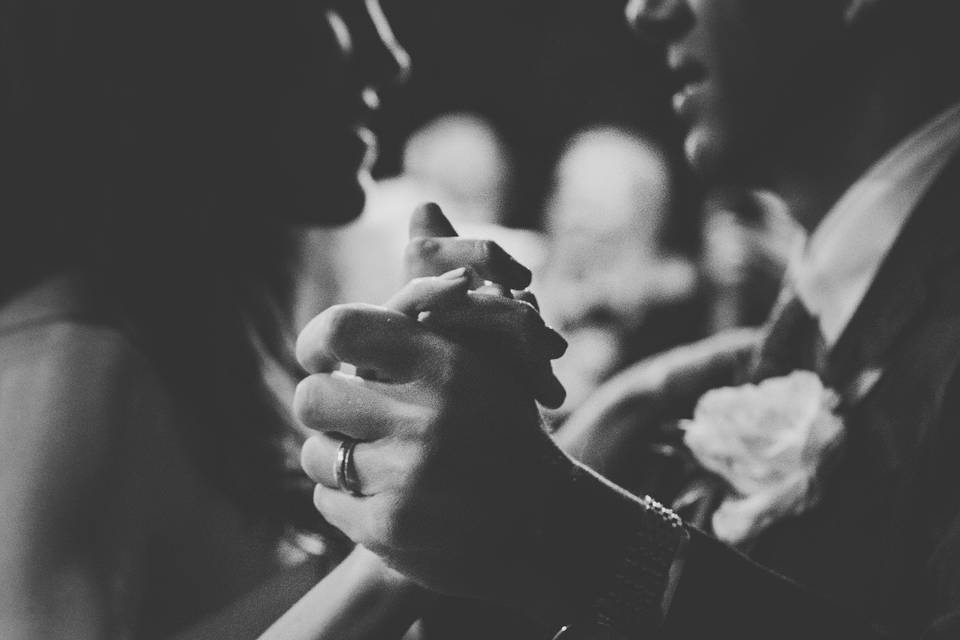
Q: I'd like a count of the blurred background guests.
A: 2